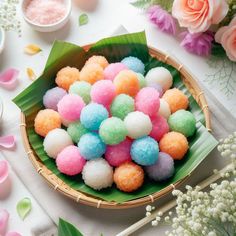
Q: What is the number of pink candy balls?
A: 7